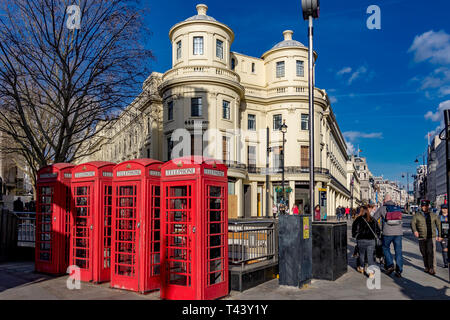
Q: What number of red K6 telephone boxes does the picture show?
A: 4